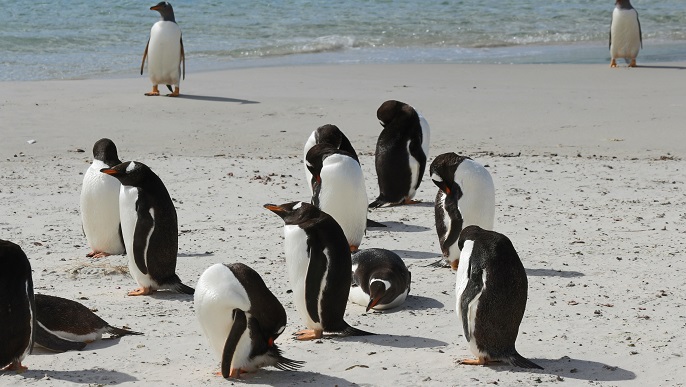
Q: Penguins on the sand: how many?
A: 14